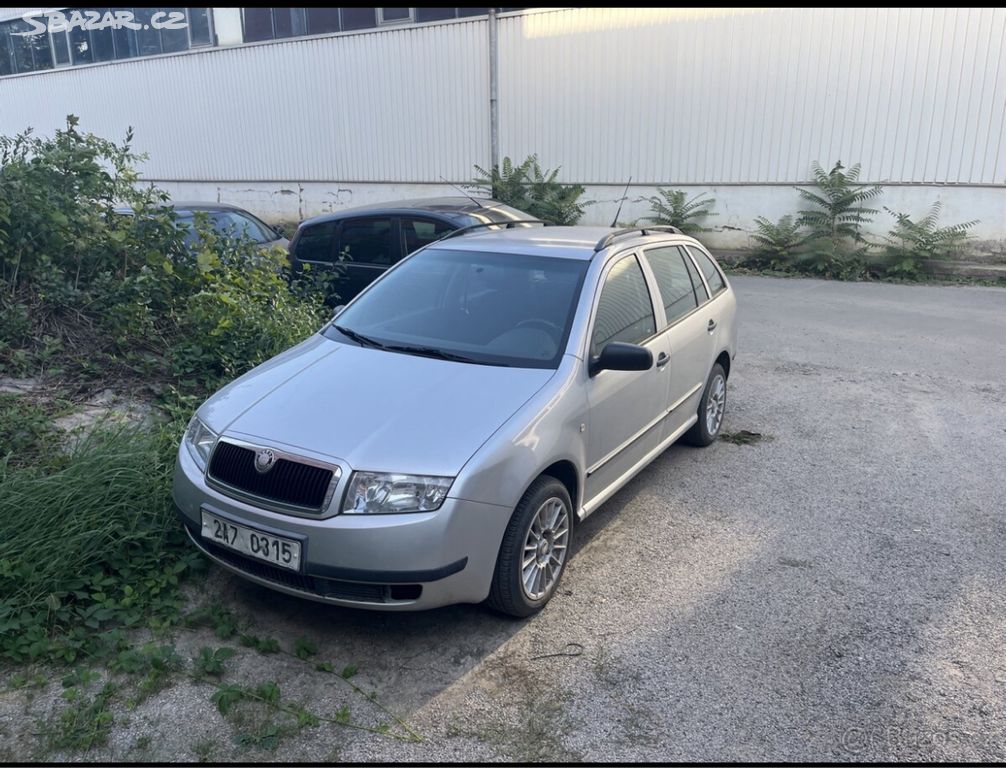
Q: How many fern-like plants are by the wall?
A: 5